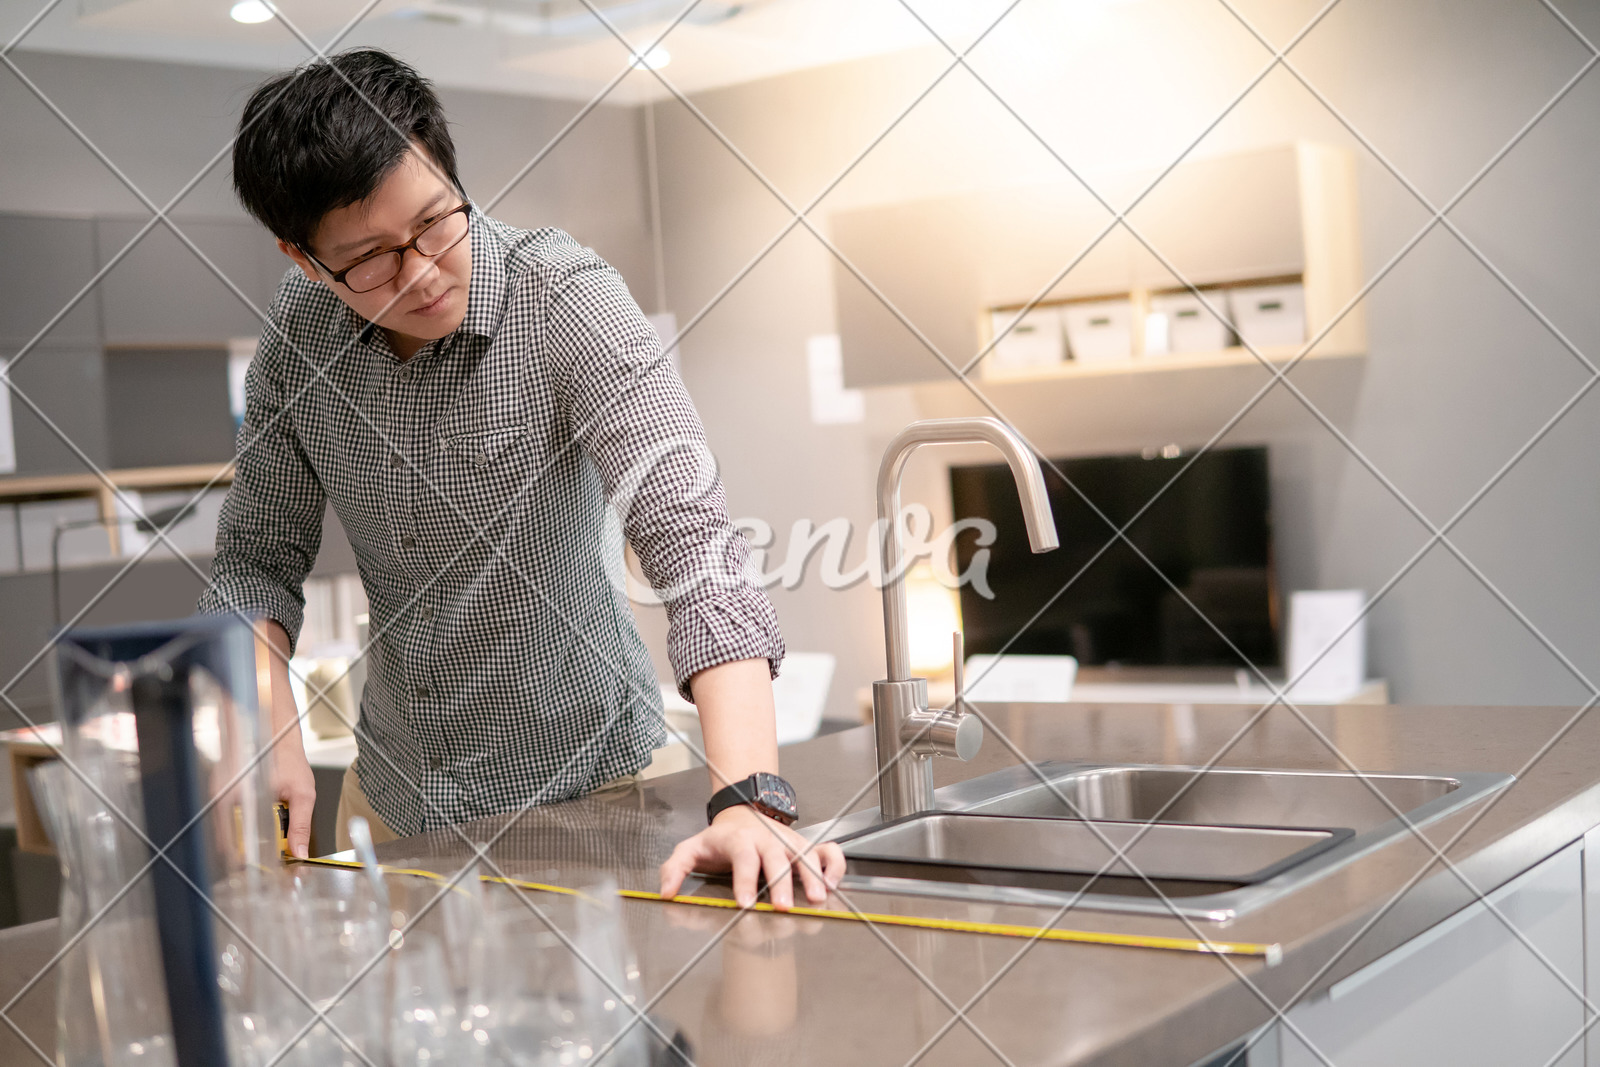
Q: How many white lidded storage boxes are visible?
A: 4